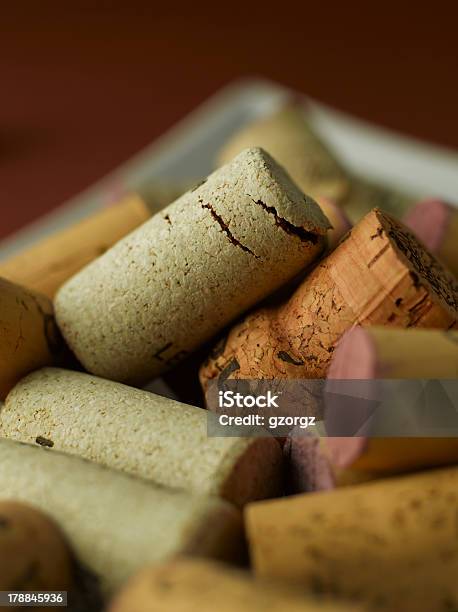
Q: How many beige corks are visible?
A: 3